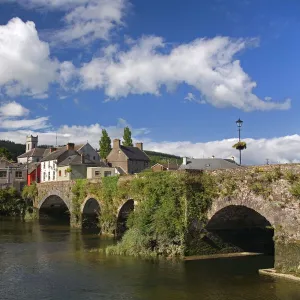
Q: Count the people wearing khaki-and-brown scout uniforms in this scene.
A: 0